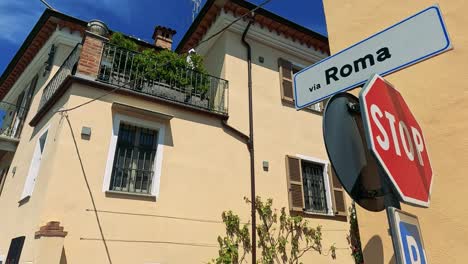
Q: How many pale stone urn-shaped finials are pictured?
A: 1